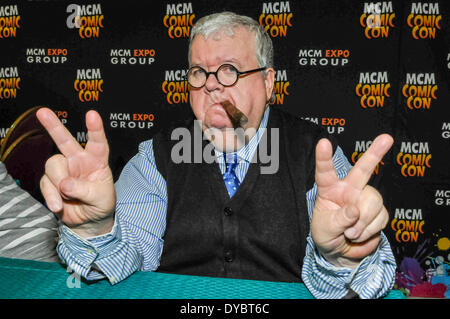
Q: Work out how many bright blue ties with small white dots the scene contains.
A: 1